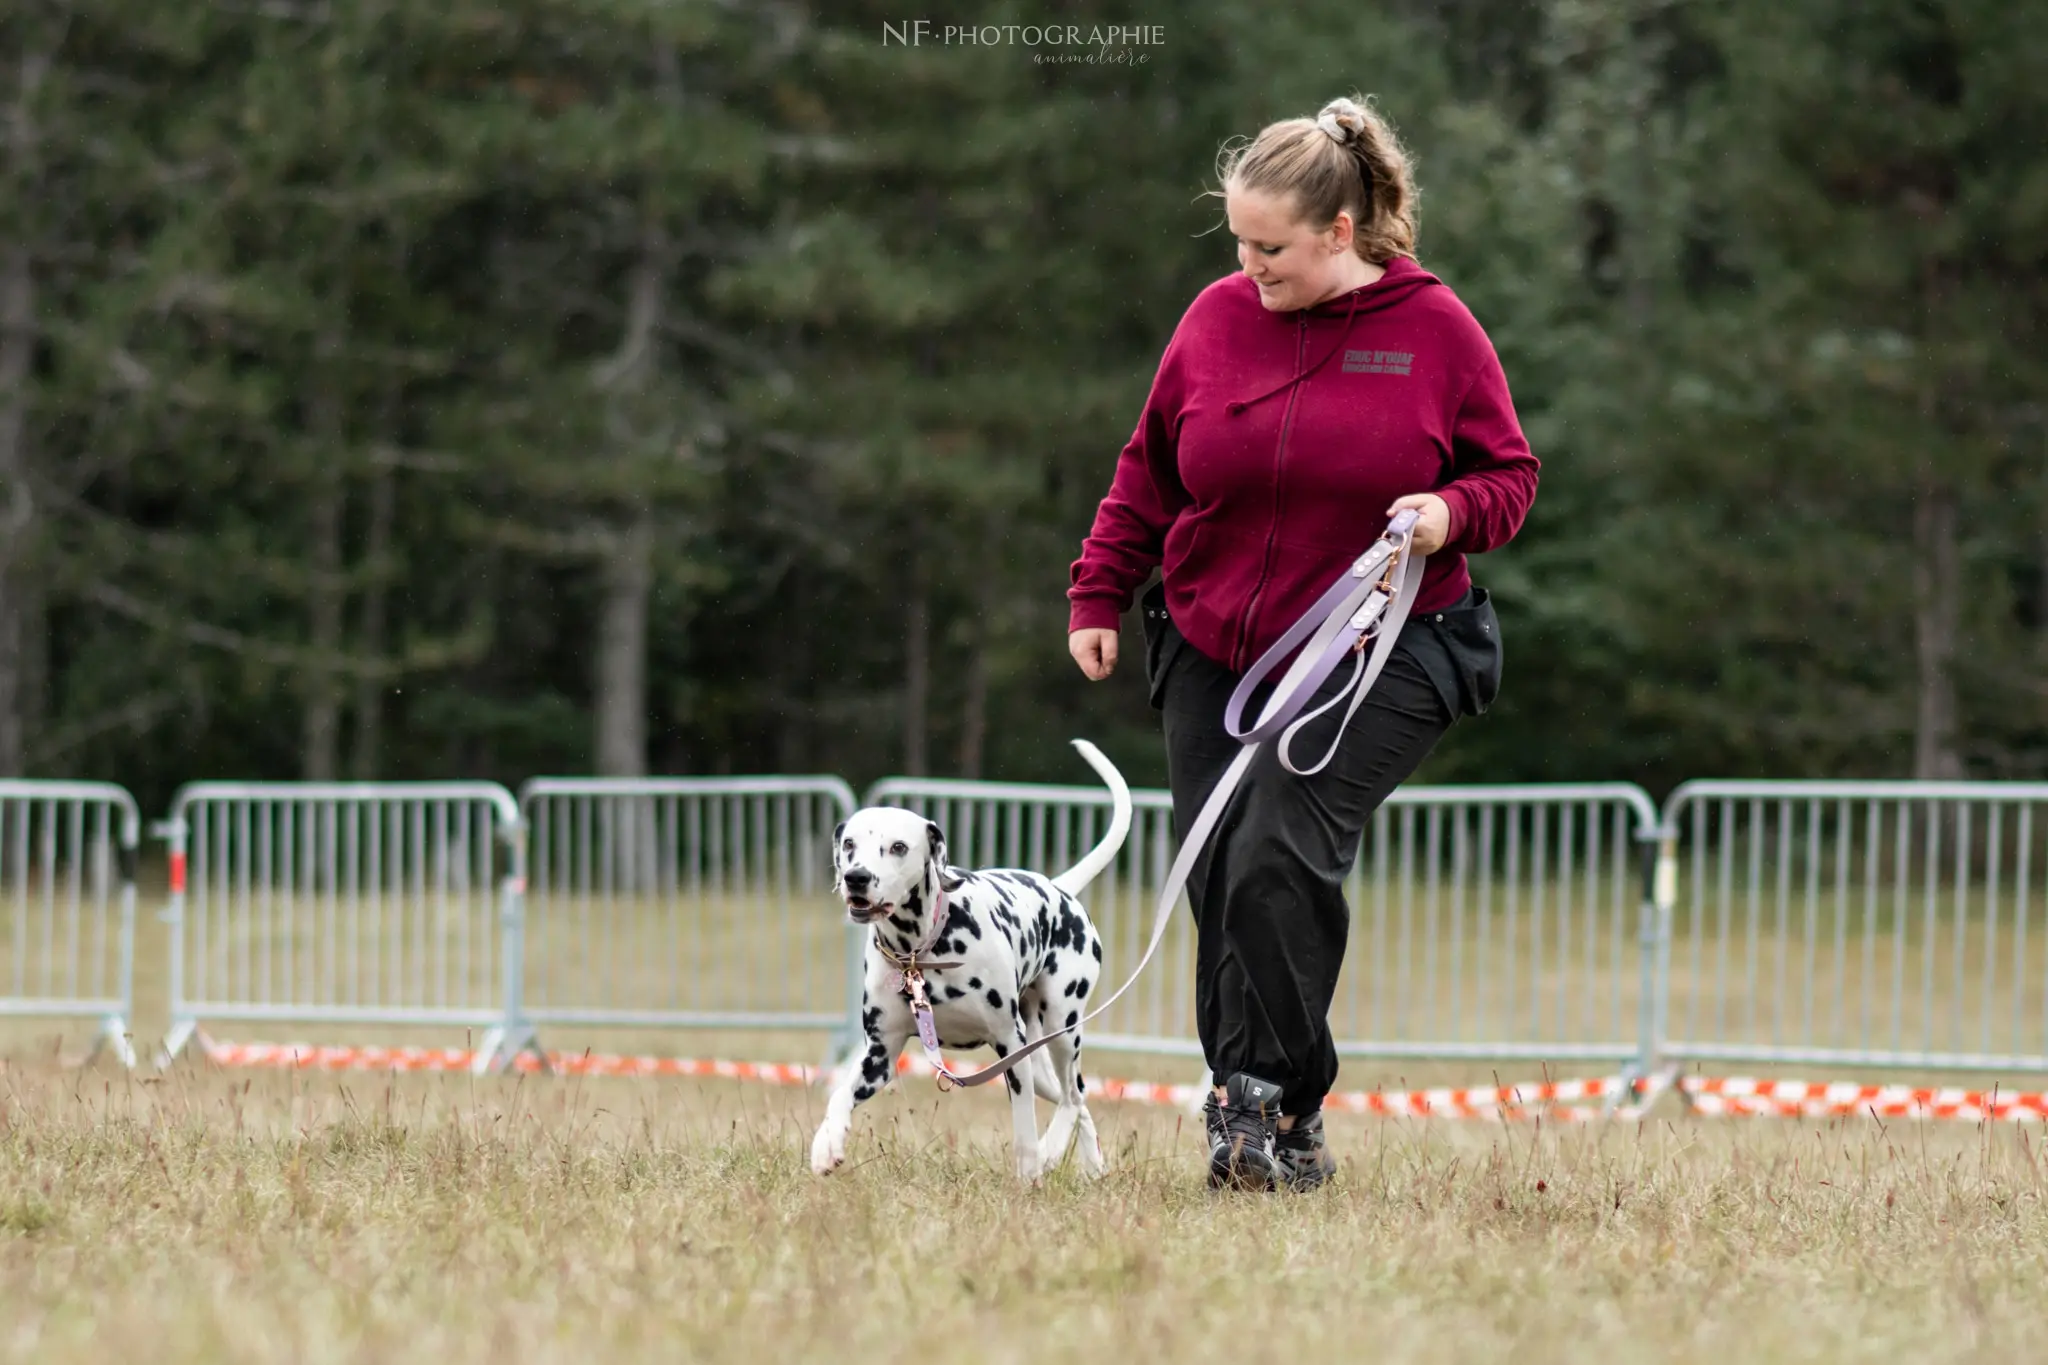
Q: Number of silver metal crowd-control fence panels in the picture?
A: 6